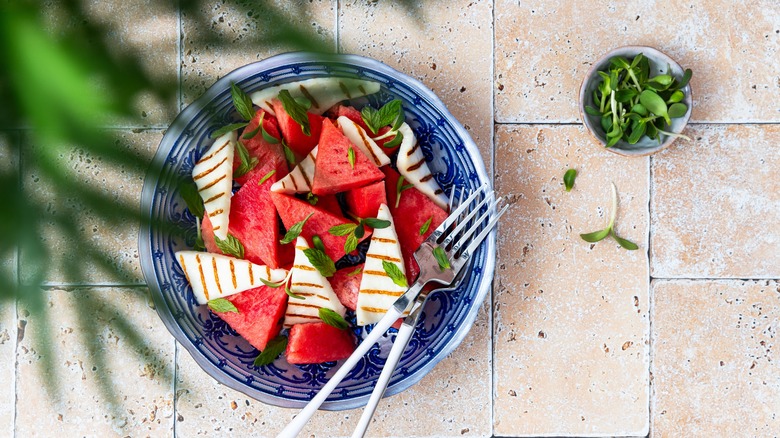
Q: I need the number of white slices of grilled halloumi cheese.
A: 8